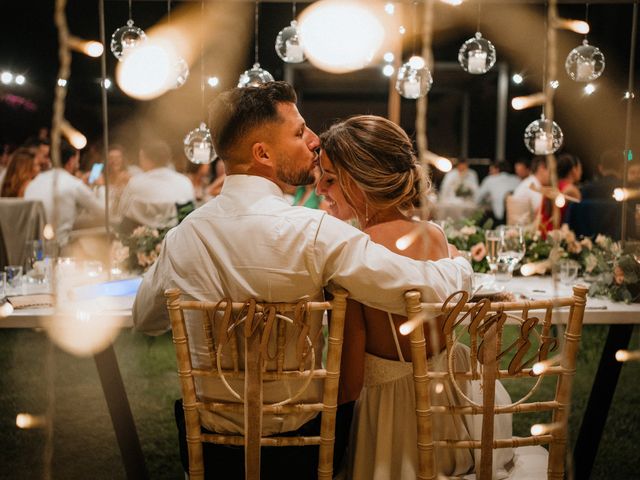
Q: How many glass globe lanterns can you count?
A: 9